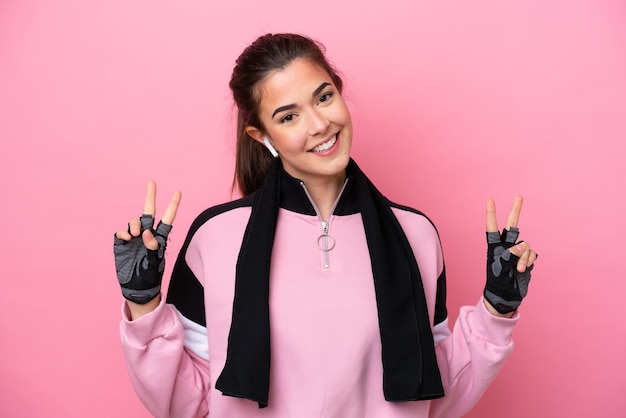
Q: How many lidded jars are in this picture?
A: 0